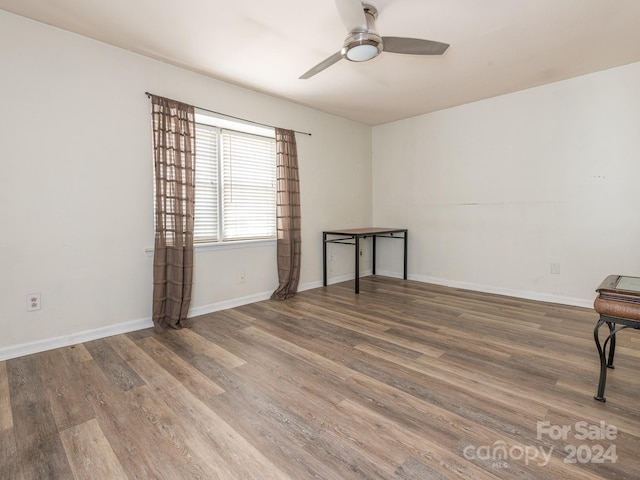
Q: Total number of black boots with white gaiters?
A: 0